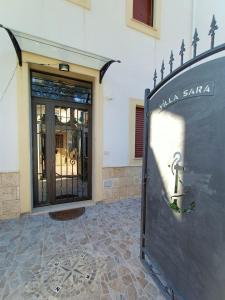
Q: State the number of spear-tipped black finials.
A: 6